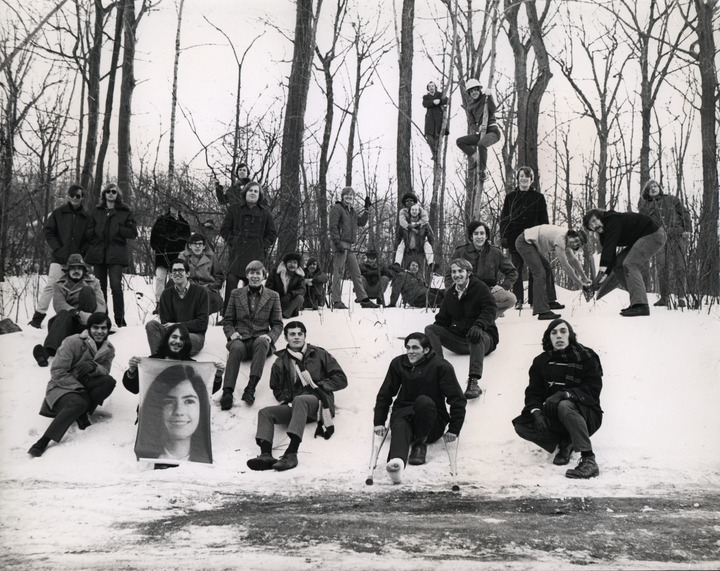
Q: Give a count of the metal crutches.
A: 2